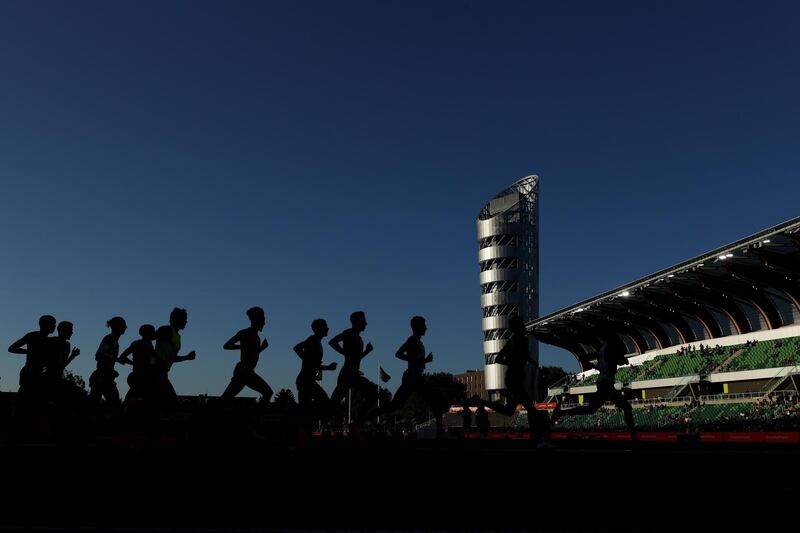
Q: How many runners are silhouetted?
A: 11